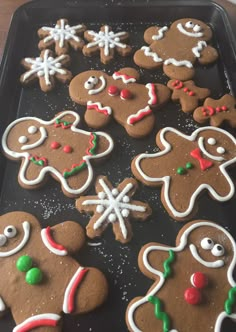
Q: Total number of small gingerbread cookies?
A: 2